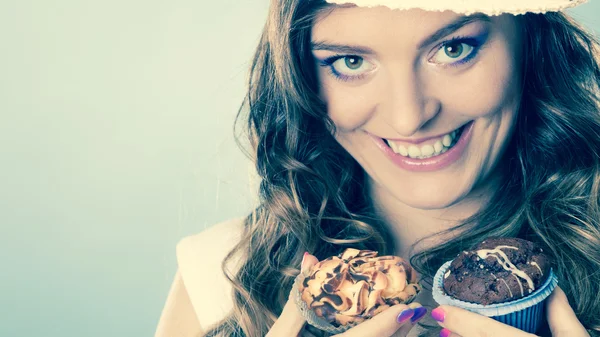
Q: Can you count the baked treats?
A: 2